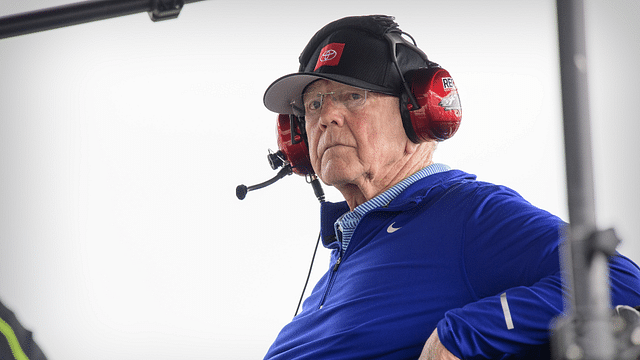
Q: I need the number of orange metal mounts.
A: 0